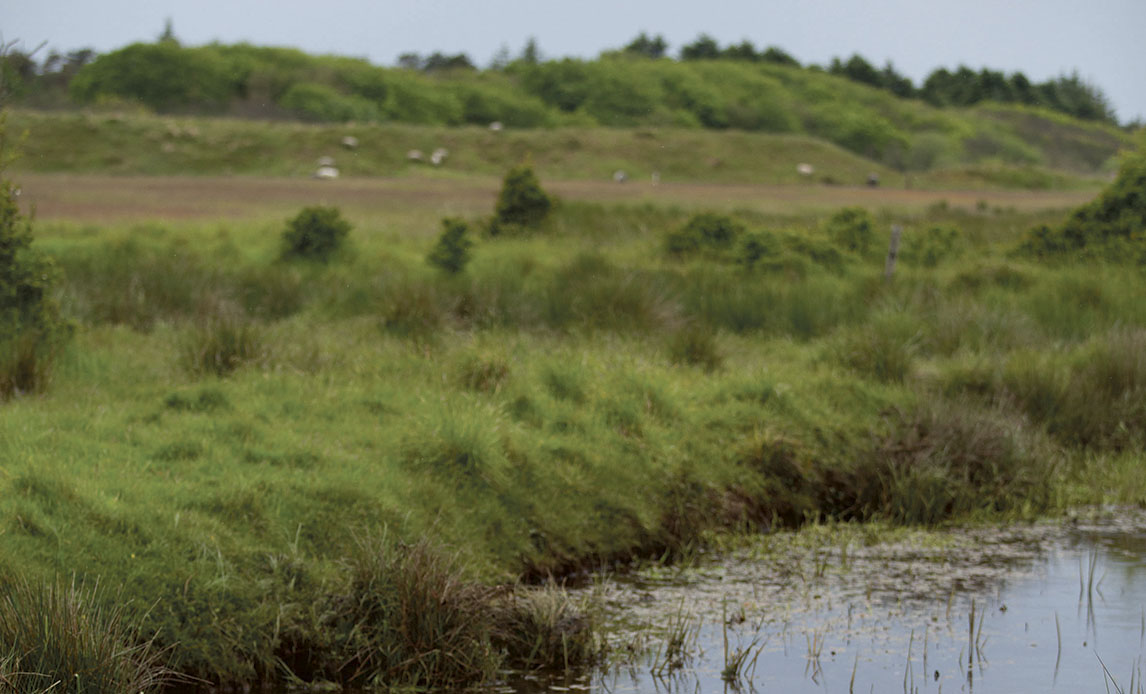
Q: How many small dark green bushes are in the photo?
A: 3